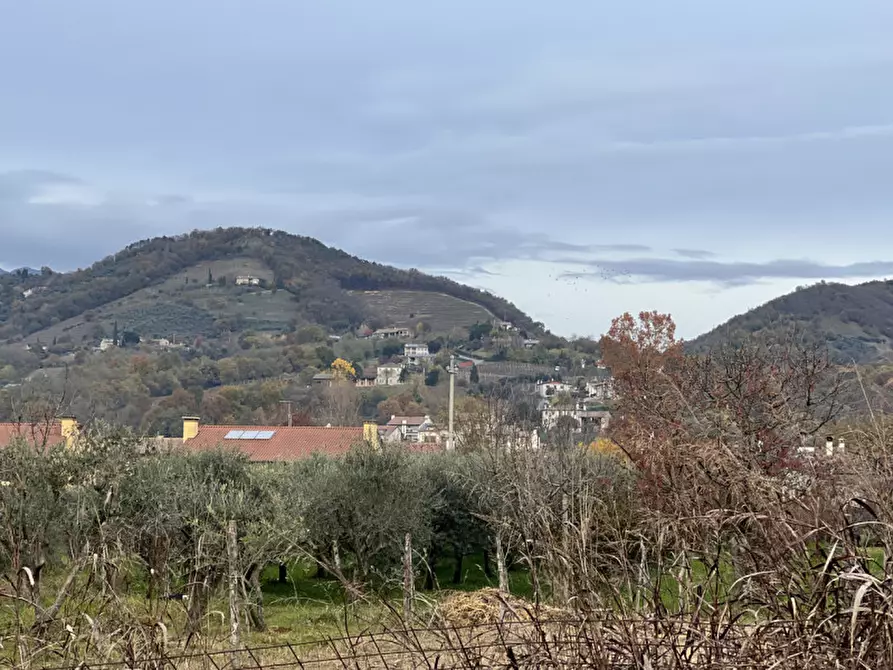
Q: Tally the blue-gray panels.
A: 3